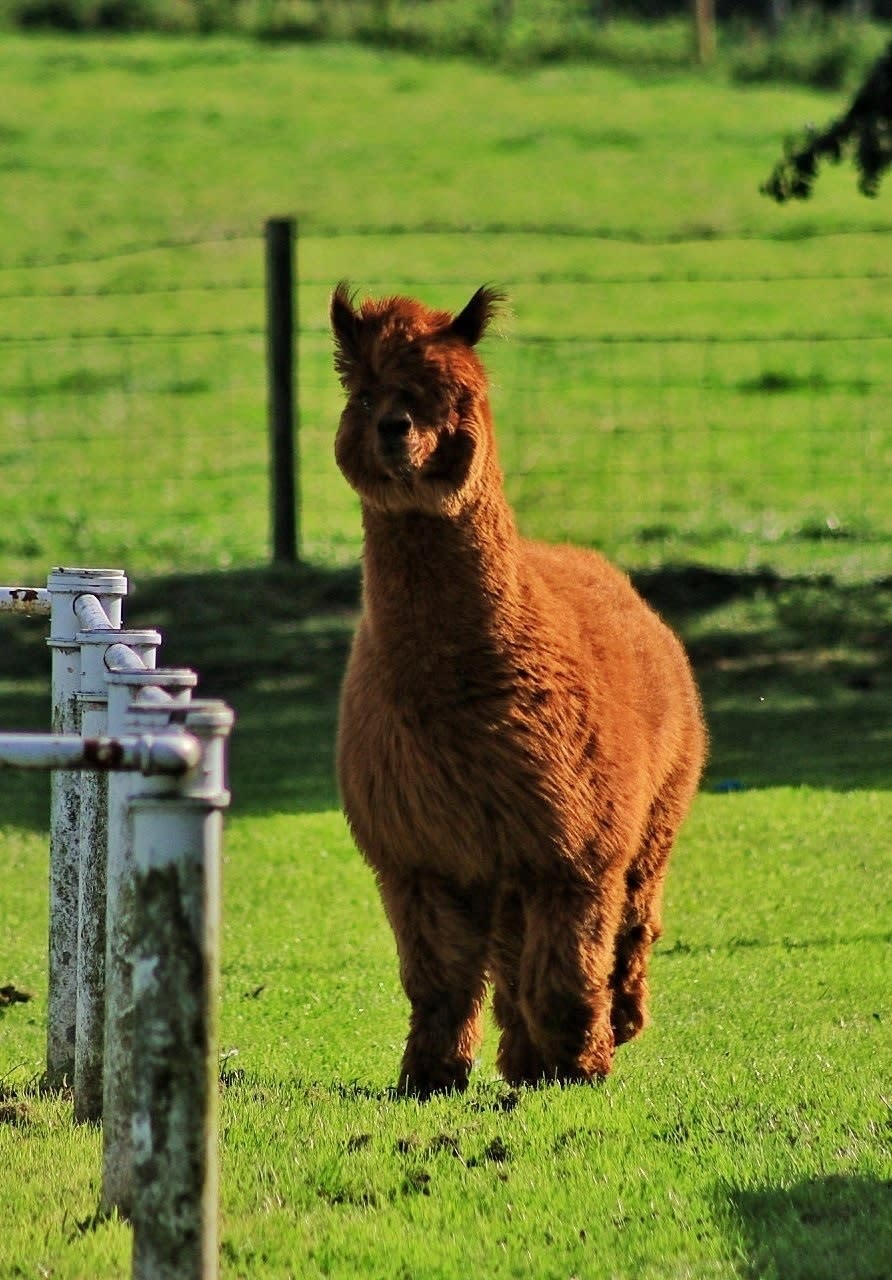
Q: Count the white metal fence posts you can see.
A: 4